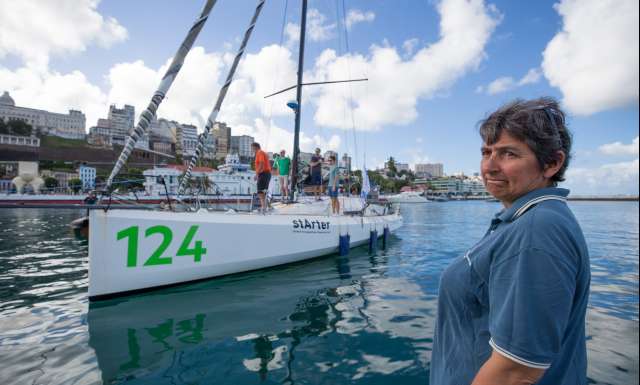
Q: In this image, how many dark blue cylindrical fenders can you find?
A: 3